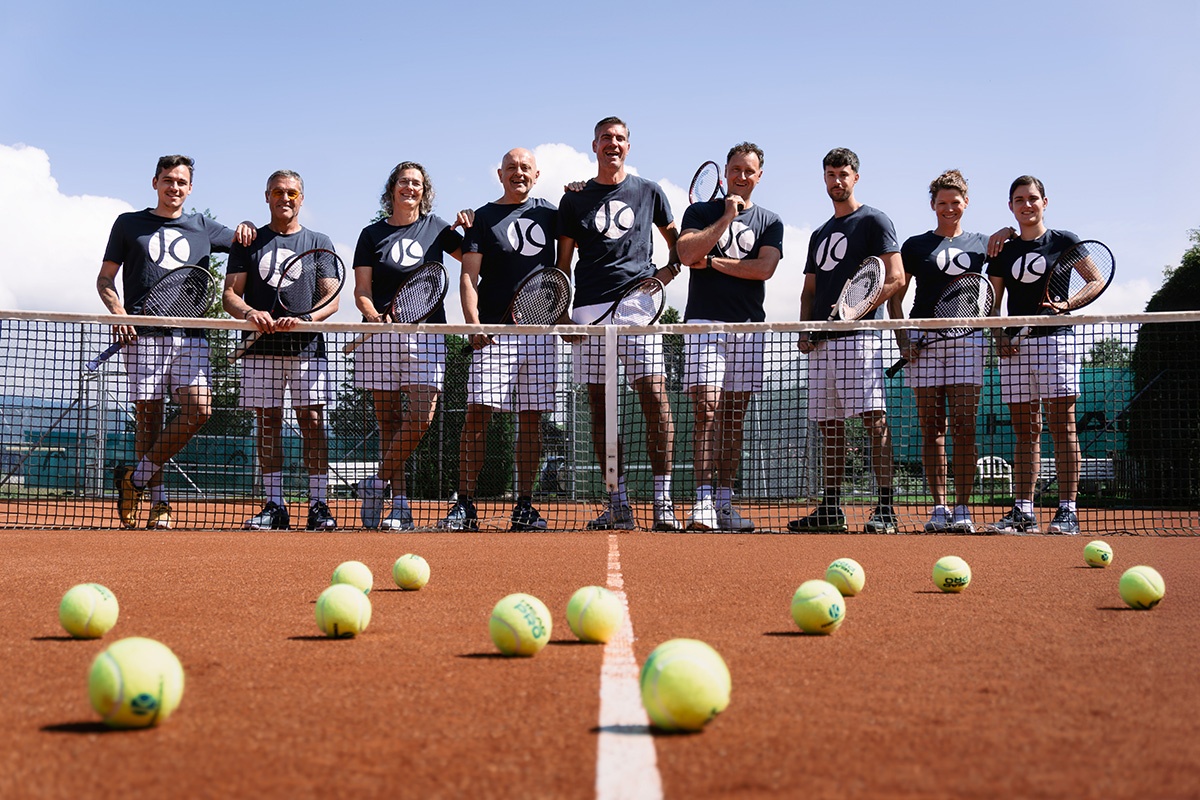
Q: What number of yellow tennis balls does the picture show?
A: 13